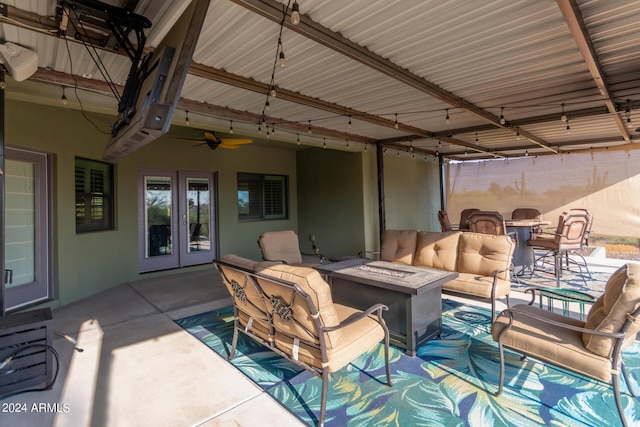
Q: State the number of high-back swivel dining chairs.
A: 6